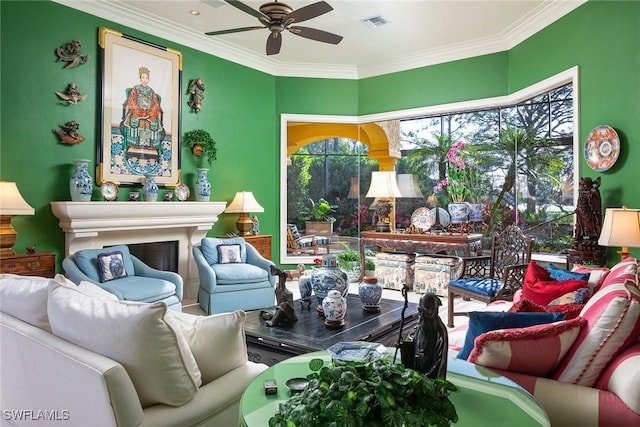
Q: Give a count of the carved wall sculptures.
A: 4